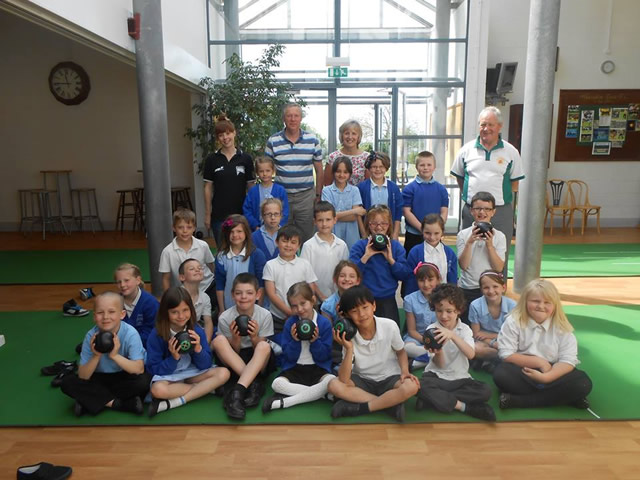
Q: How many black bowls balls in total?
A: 8